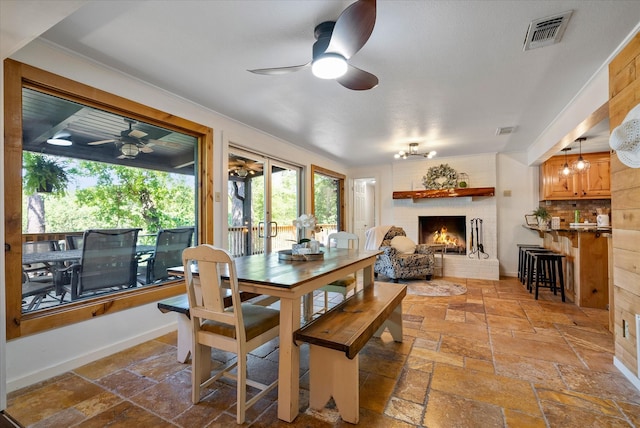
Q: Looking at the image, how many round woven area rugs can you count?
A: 1